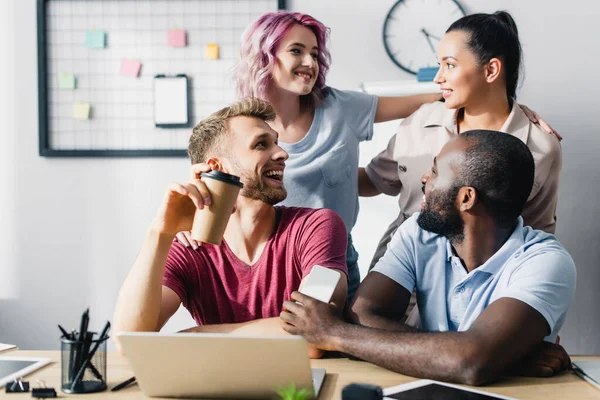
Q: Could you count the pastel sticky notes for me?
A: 6